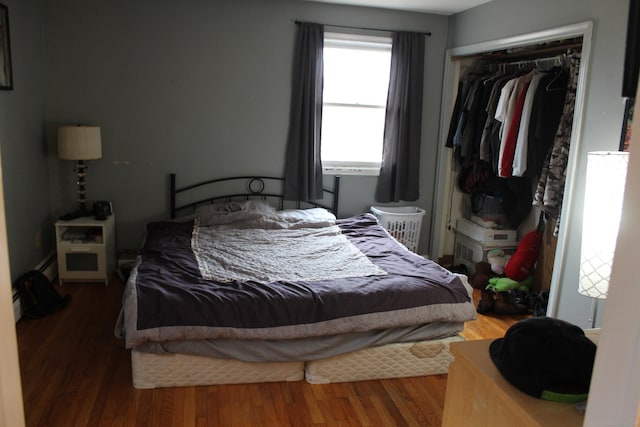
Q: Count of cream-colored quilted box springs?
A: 2